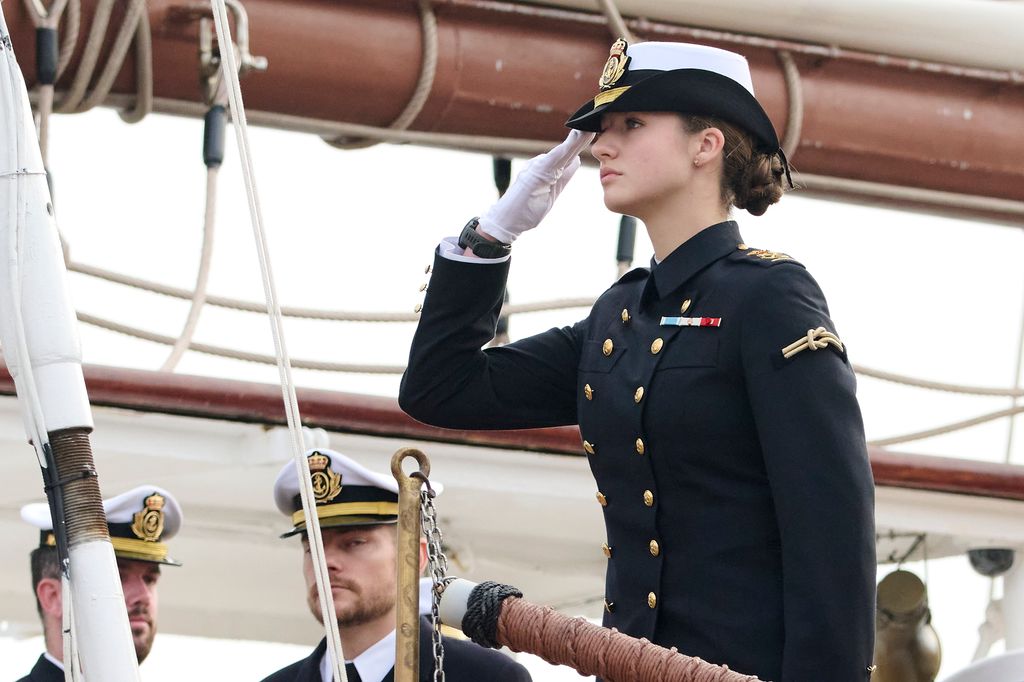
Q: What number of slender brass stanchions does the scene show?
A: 1